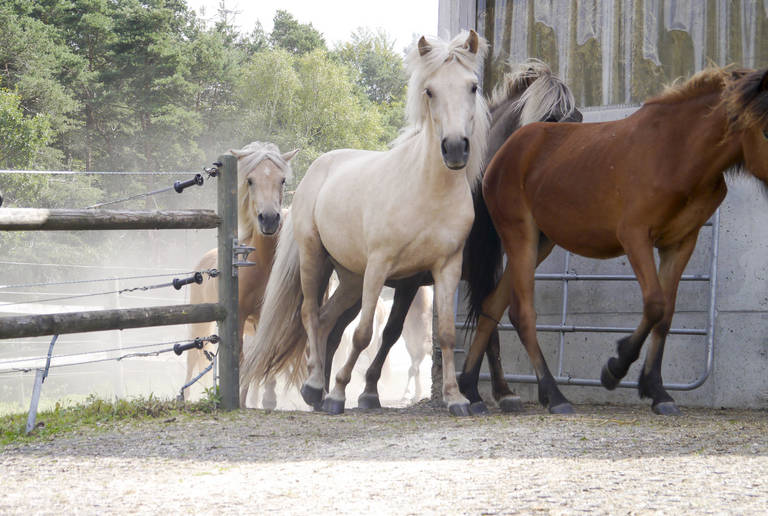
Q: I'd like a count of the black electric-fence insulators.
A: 3